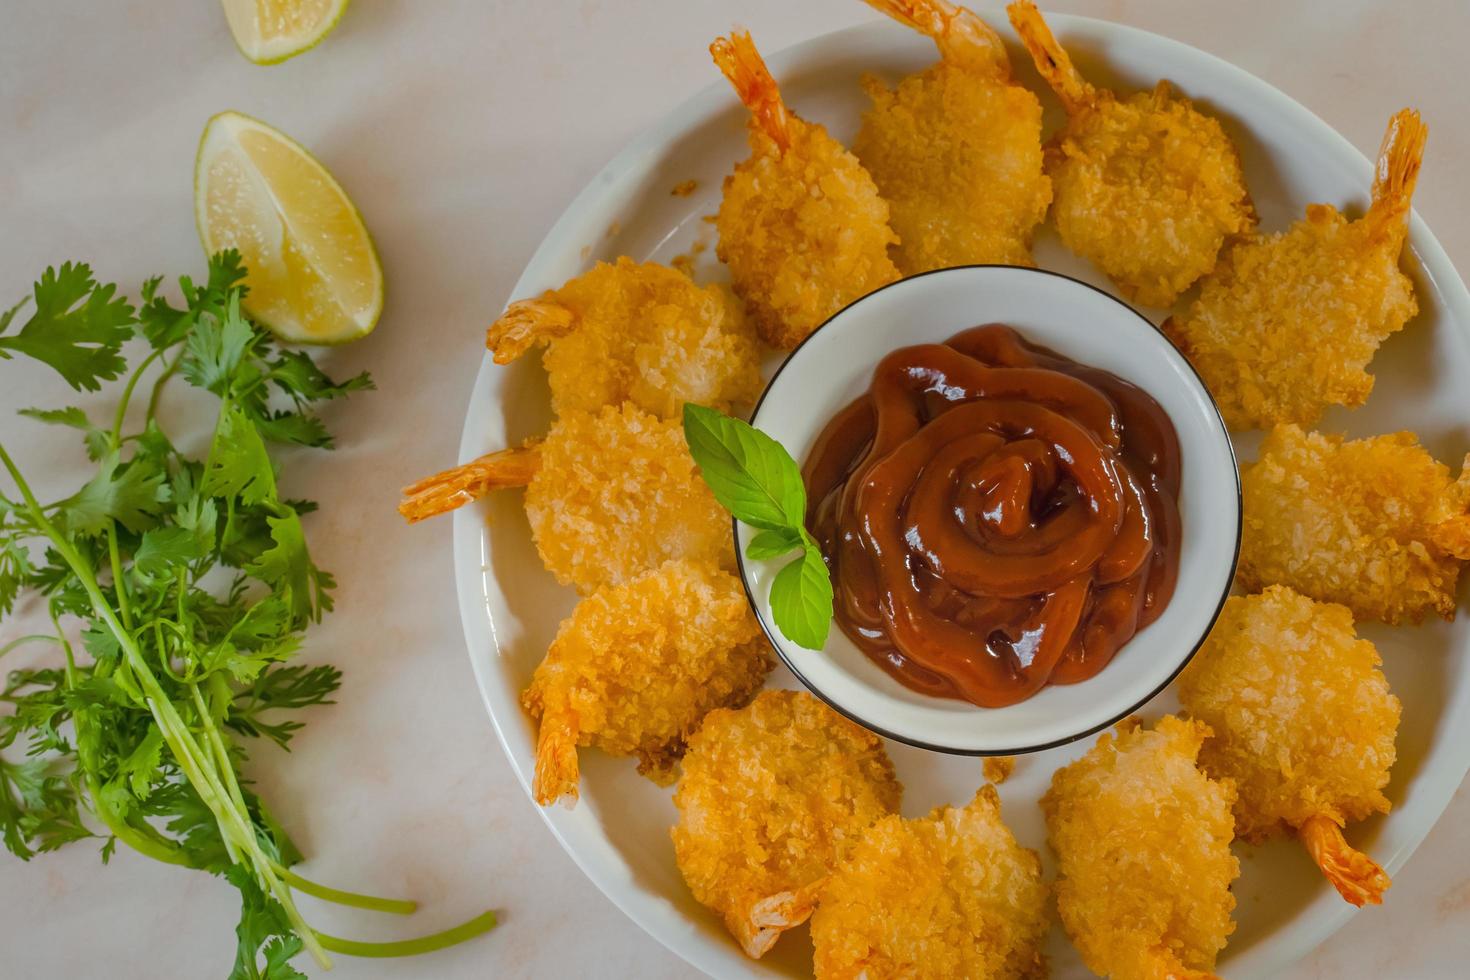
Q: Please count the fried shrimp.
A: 12